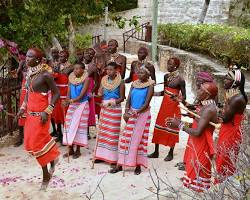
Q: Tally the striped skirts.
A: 3